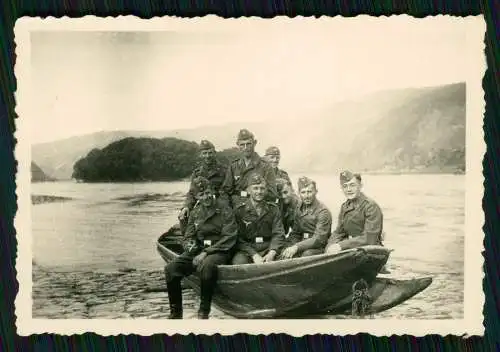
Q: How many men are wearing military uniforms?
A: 8